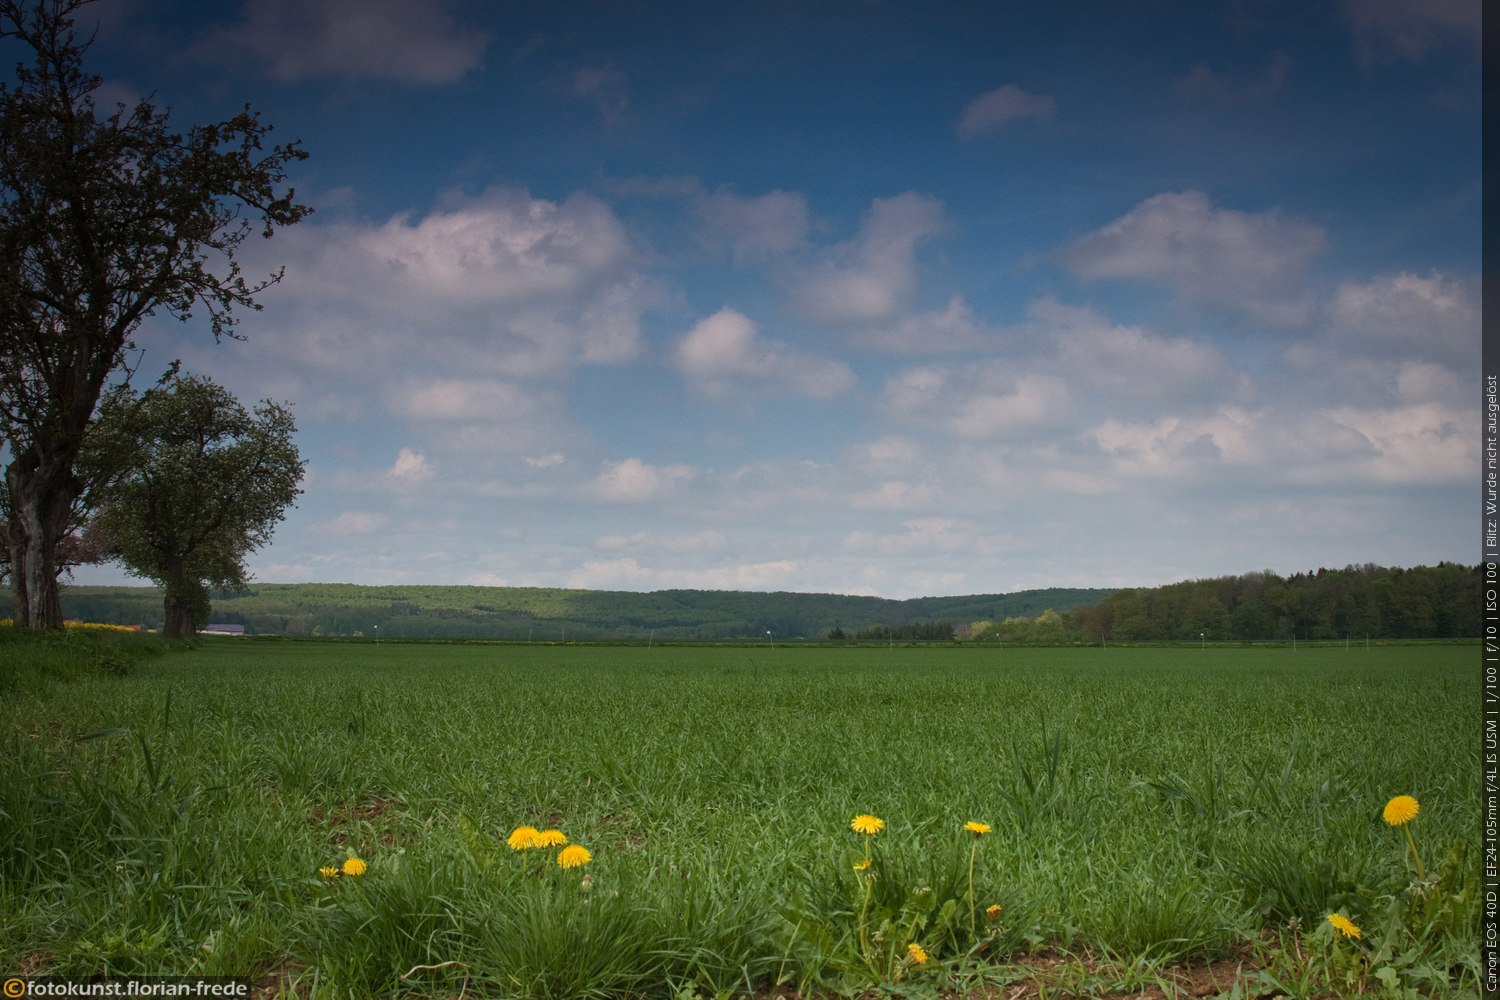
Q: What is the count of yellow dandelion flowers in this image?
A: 12